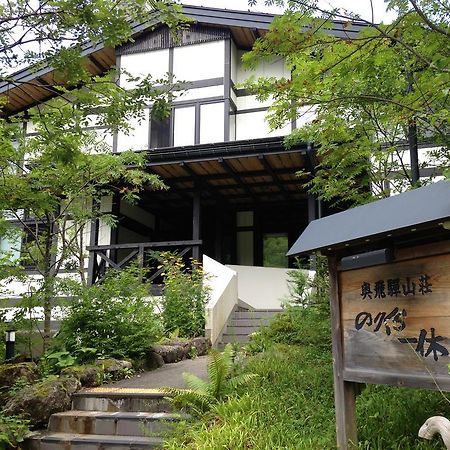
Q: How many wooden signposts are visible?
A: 1